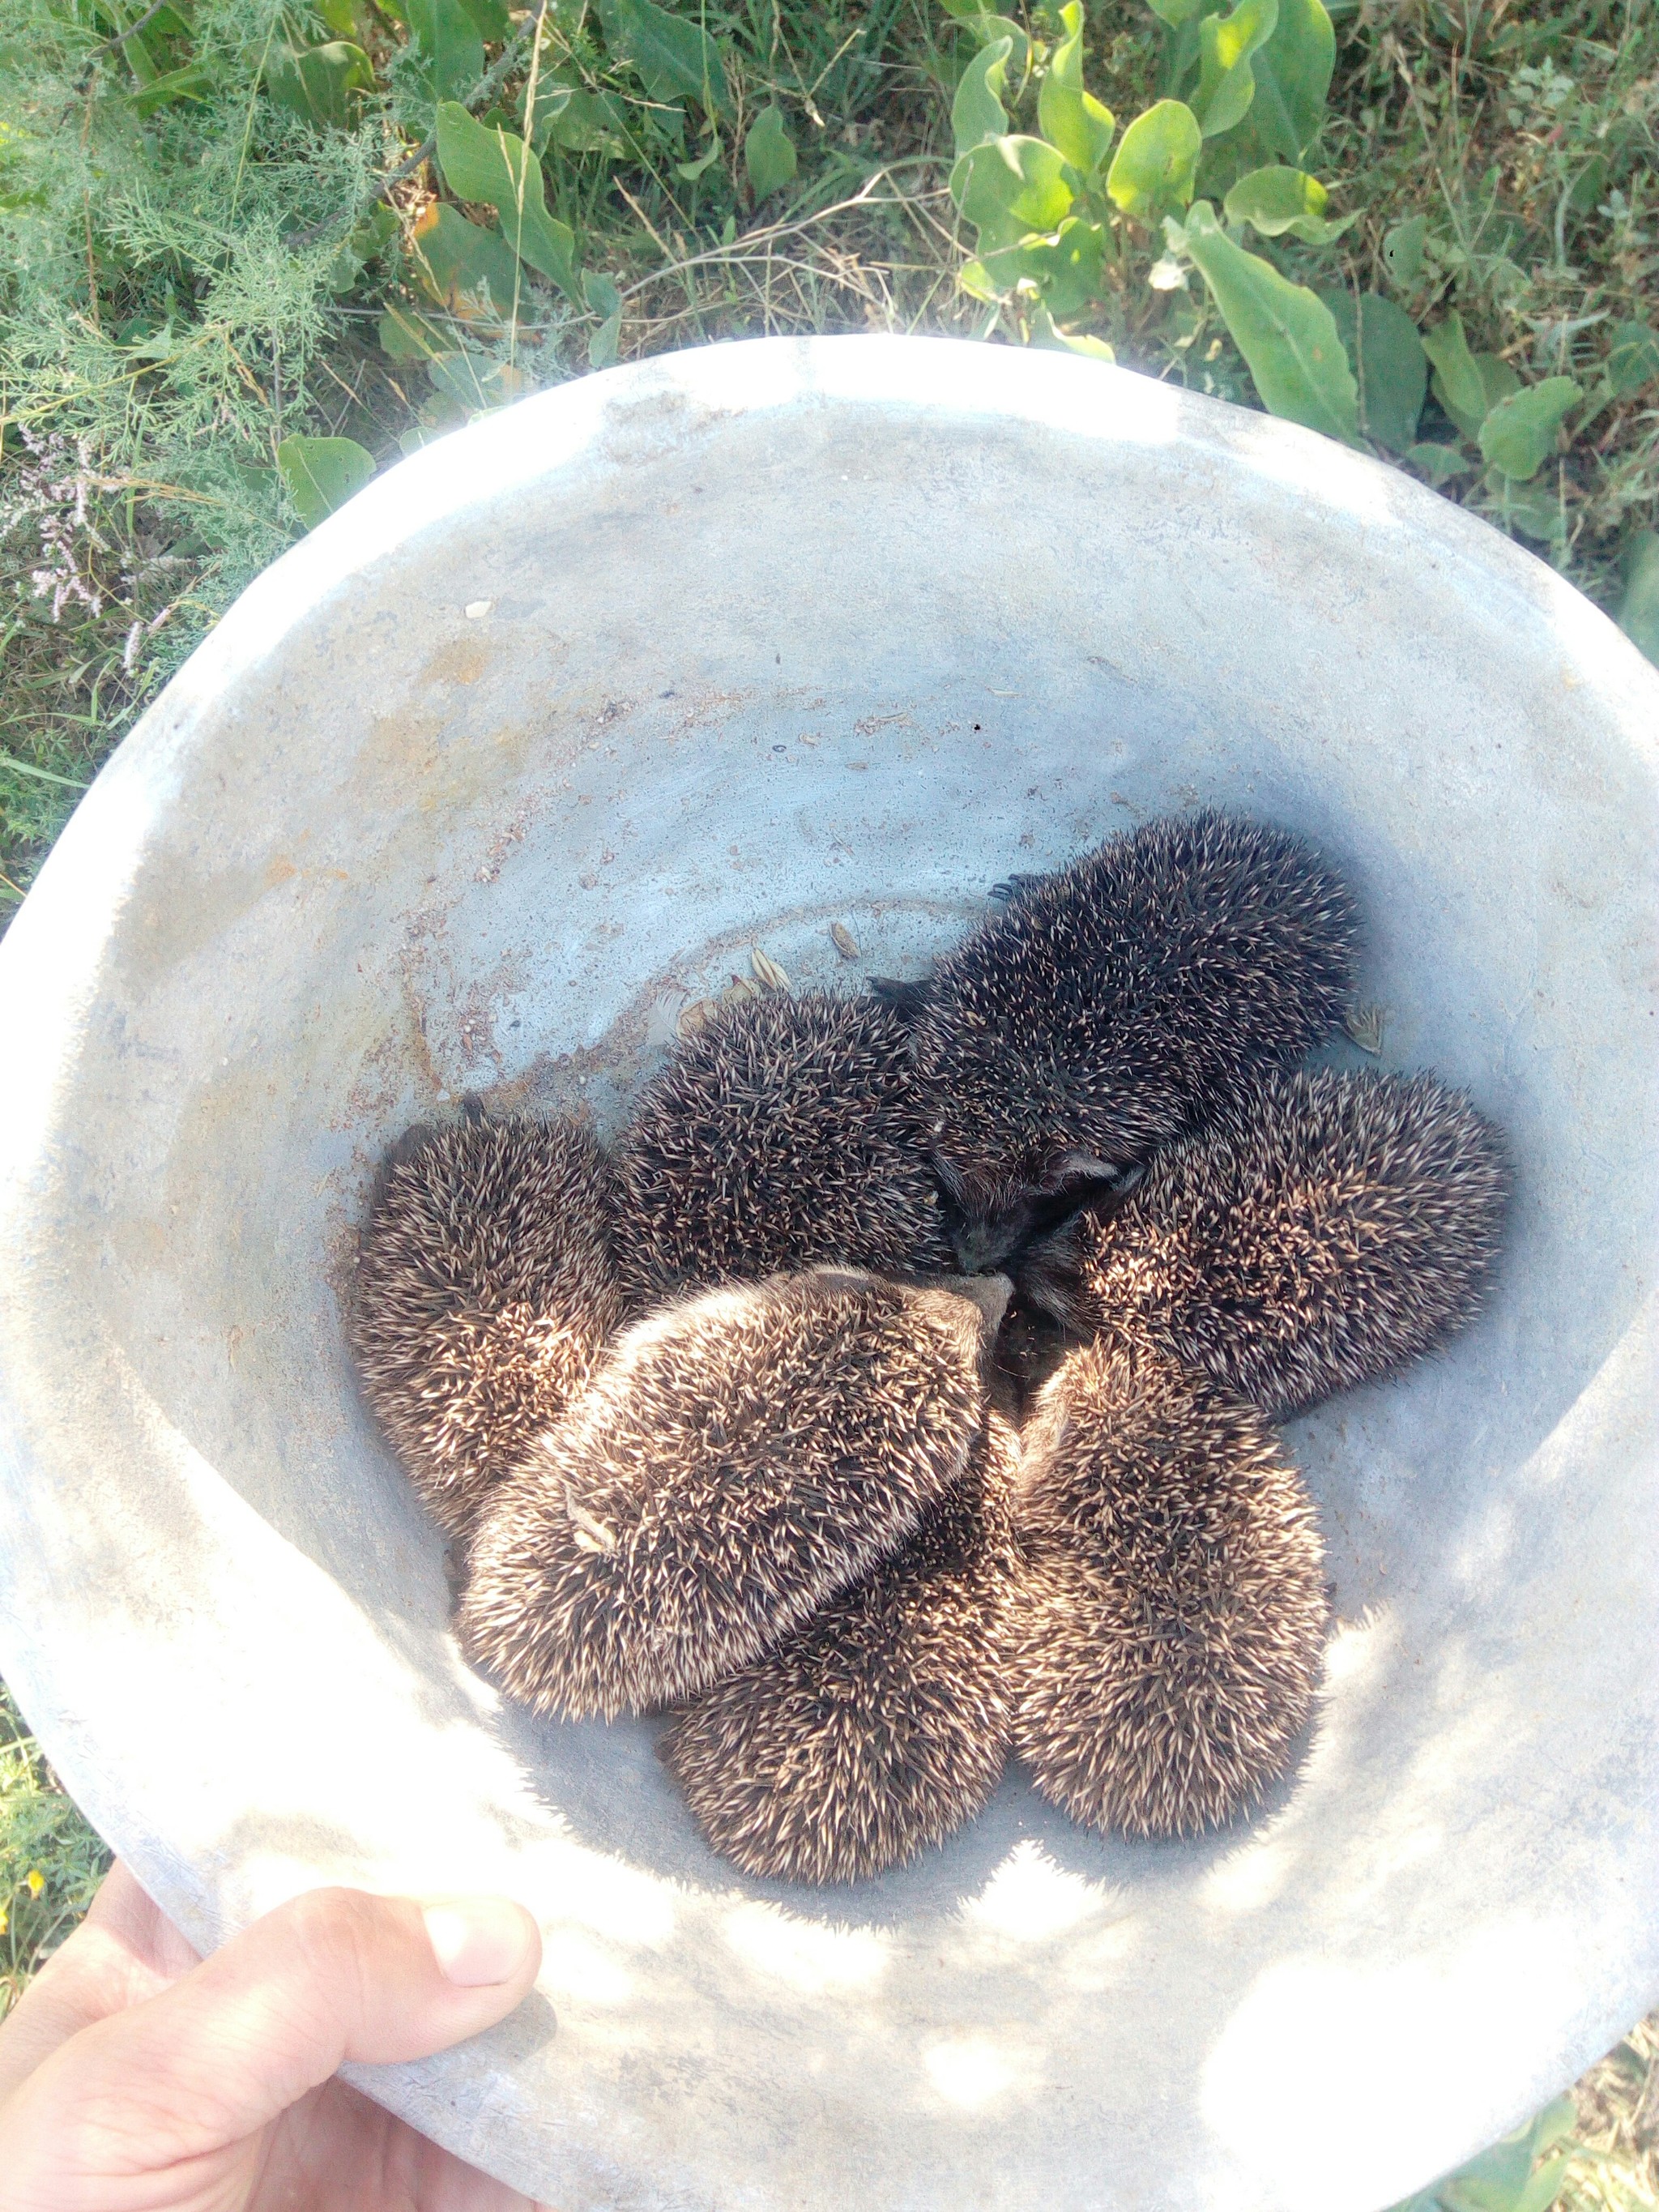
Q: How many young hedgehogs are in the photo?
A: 7